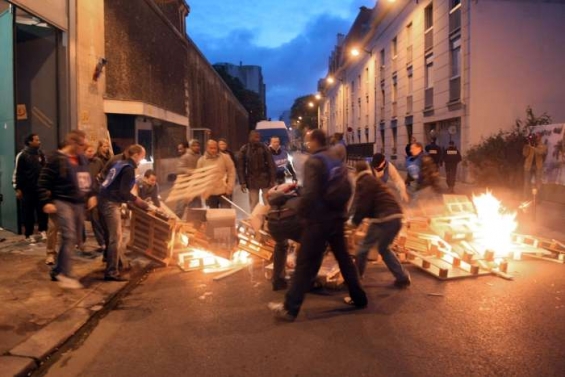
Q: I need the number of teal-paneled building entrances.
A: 1